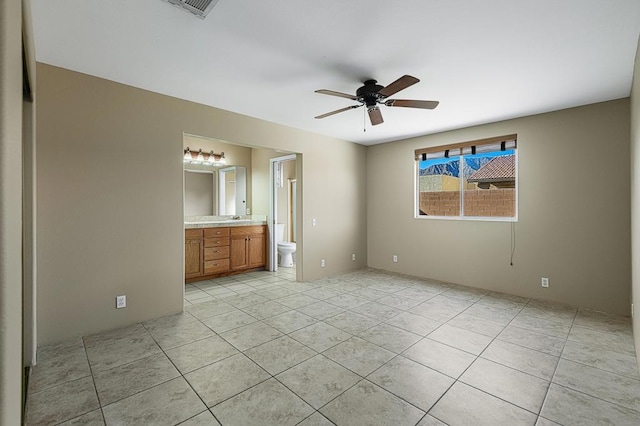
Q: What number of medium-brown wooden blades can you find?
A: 5